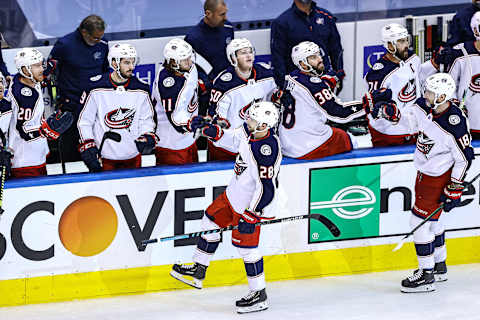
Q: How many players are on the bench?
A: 8